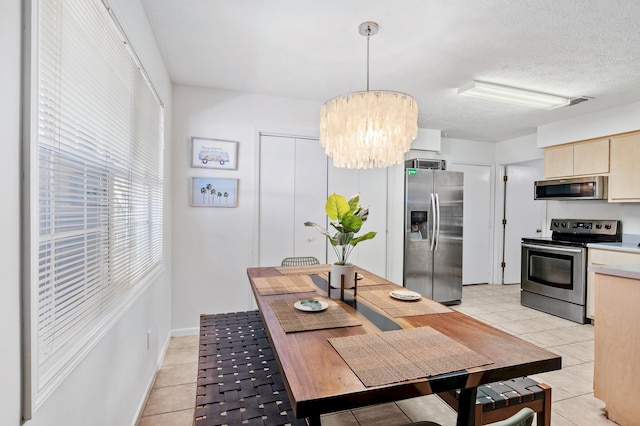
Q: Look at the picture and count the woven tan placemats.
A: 6